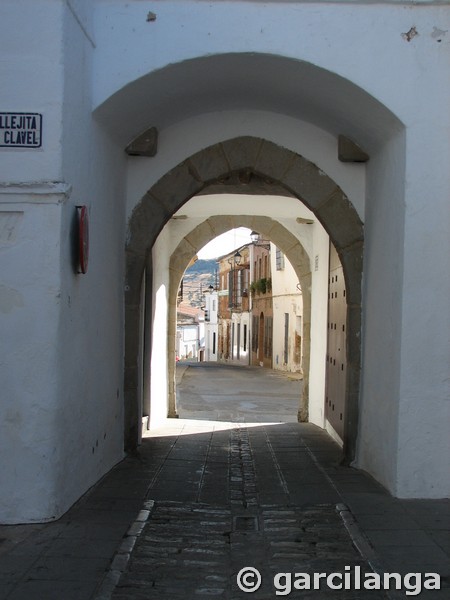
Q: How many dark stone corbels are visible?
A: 2